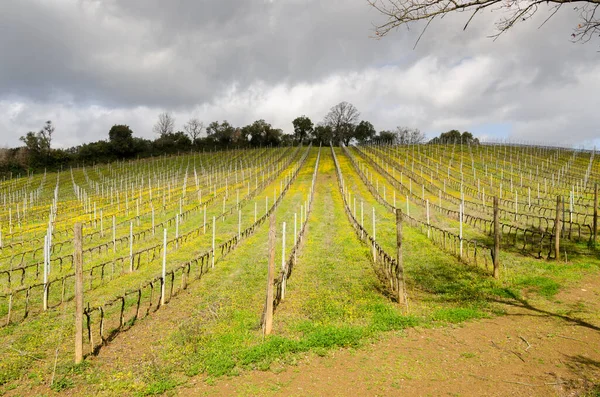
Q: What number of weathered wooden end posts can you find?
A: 6